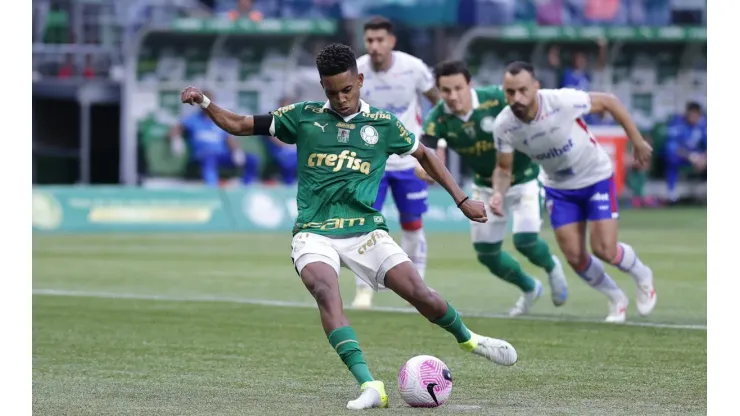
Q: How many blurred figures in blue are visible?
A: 4